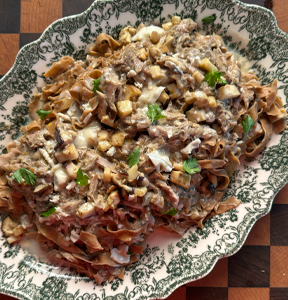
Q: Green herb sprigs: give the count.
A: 12